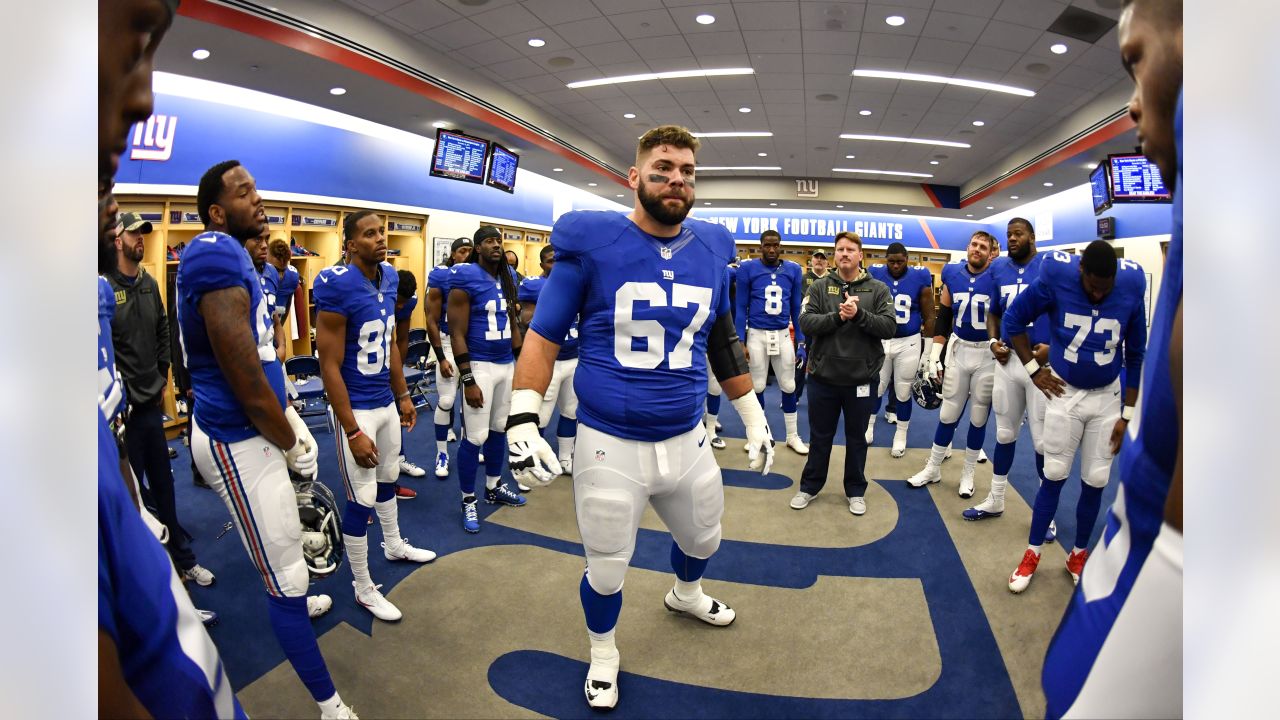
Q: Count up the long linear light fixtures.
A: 6